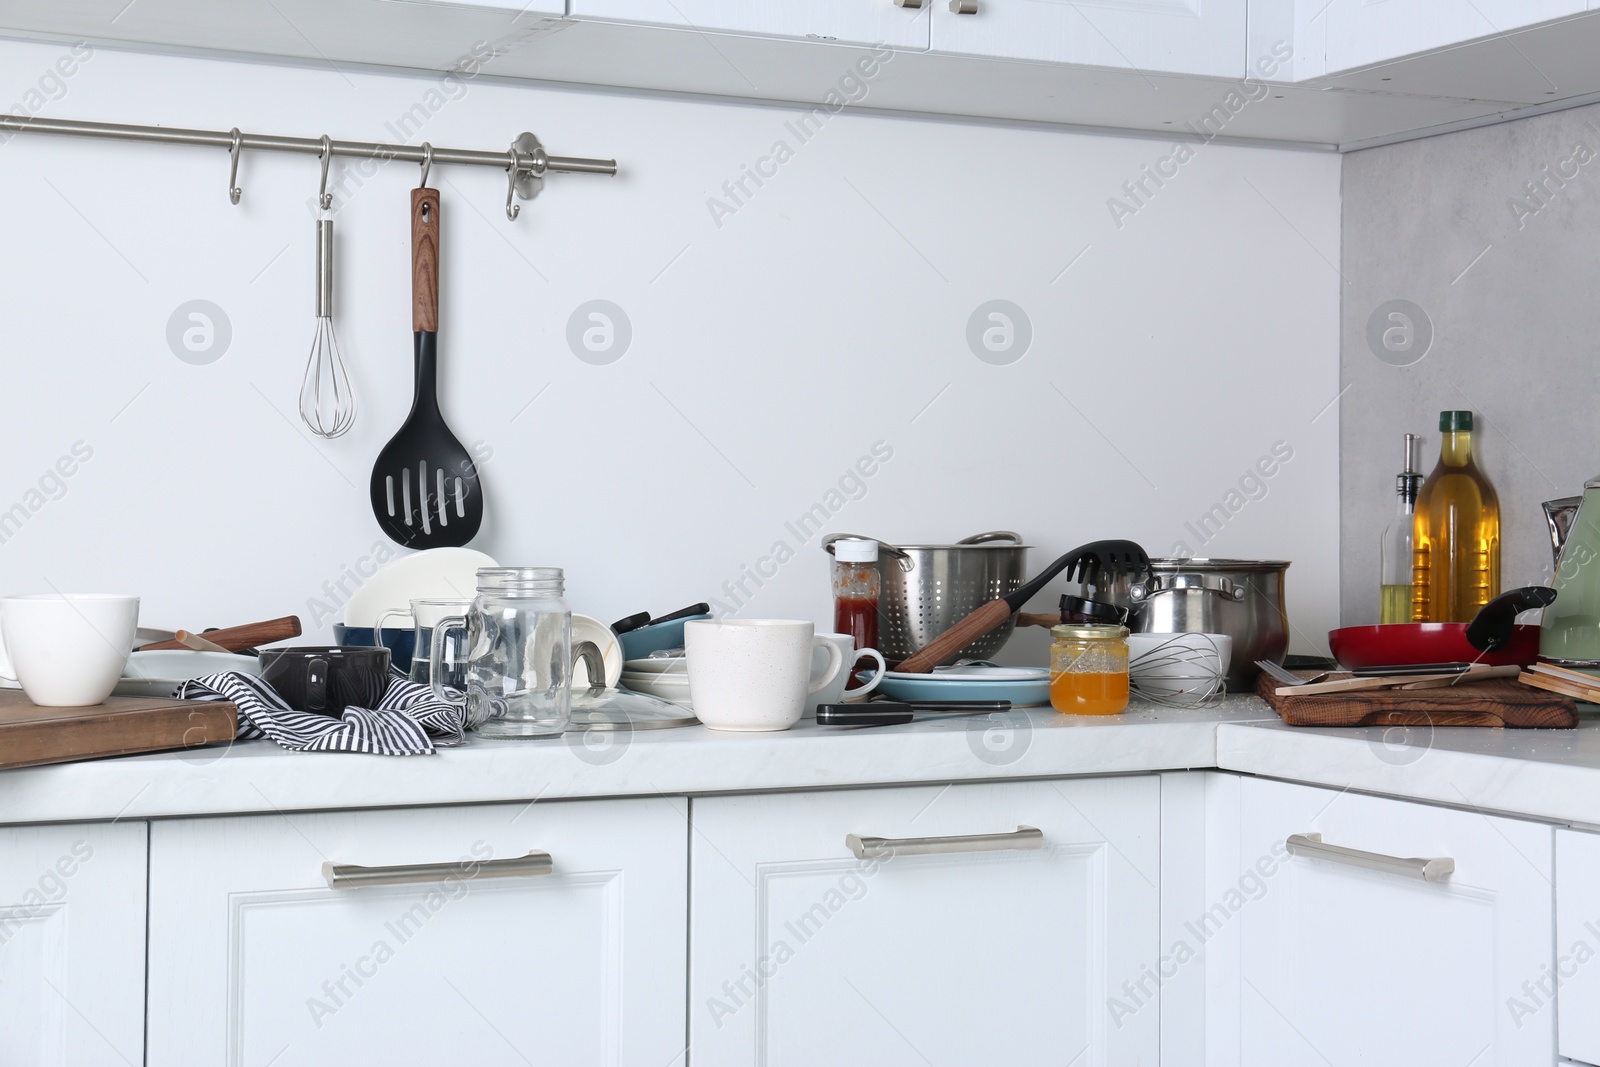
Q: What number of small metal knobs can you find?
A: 2